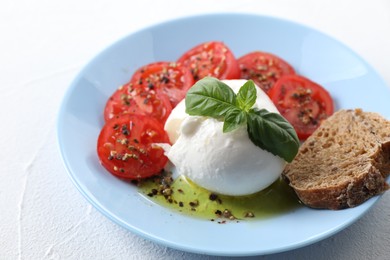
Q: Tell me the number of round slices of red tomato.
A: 6